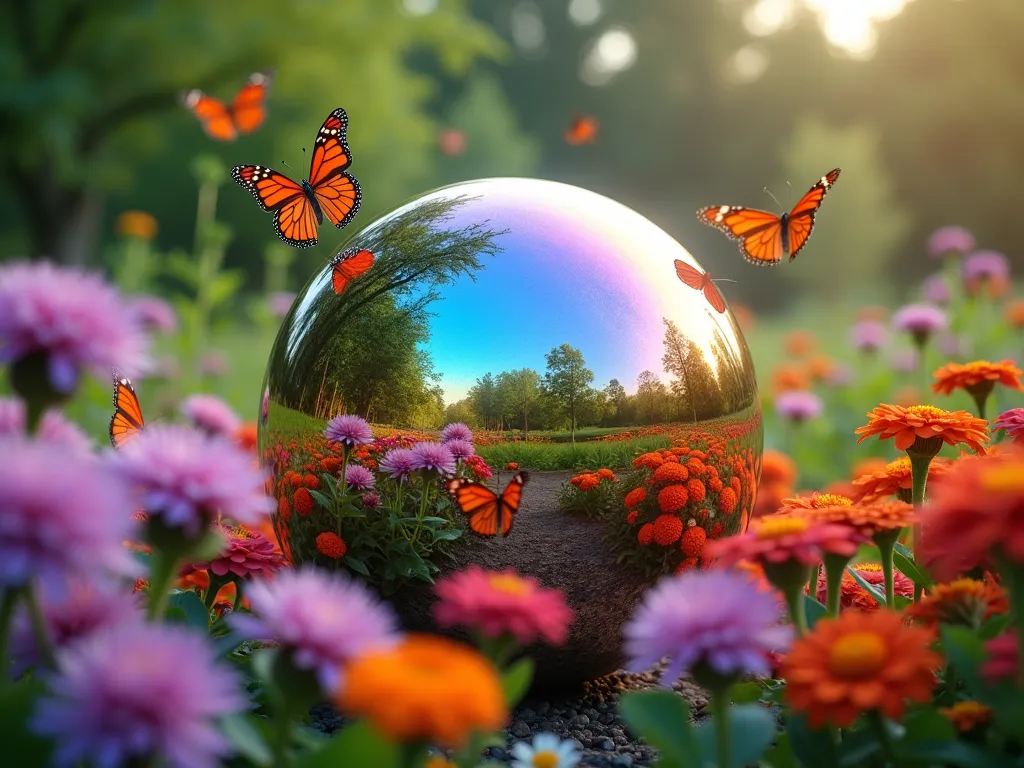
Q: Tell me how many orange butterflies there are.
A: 8